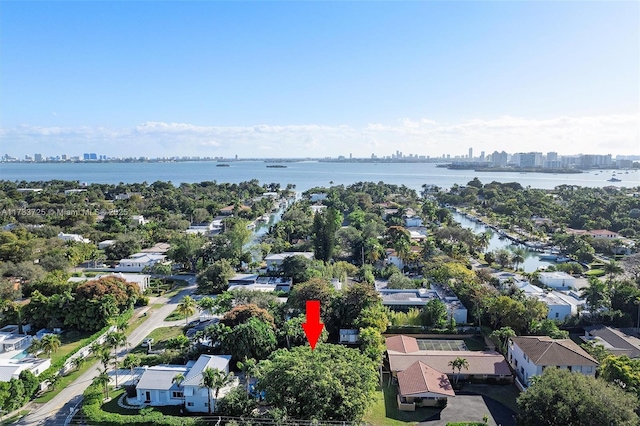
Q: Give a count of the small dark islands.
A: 2